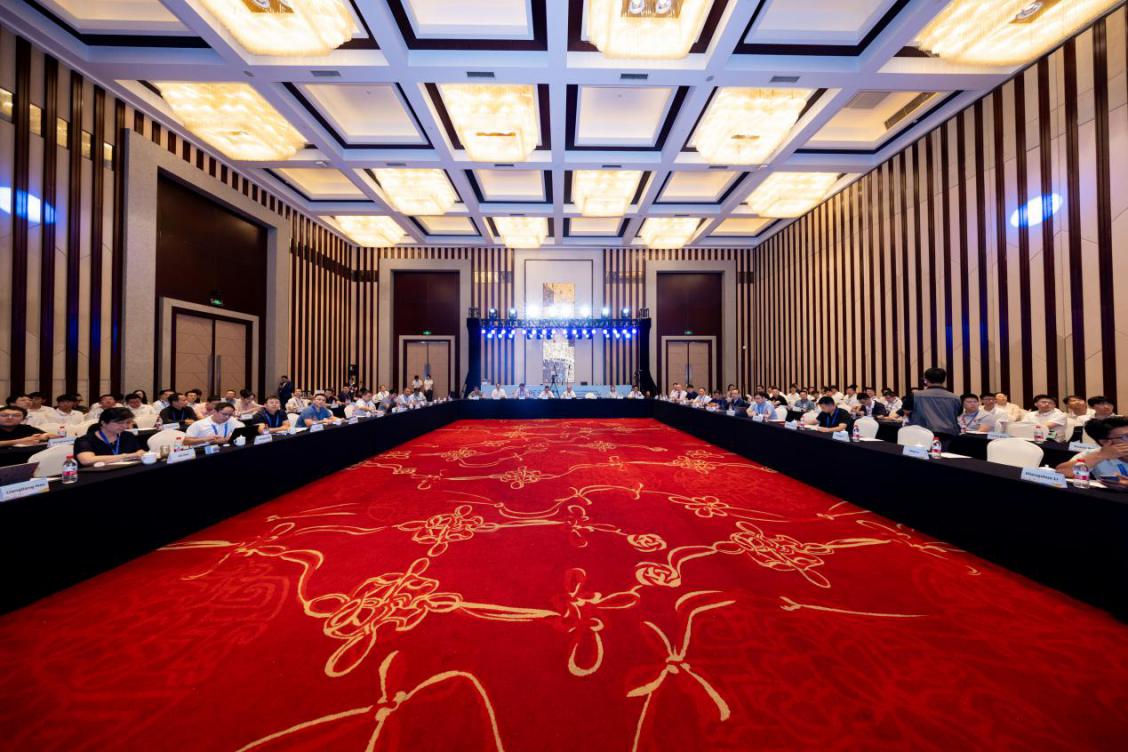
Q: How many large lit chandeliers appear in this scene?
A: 12